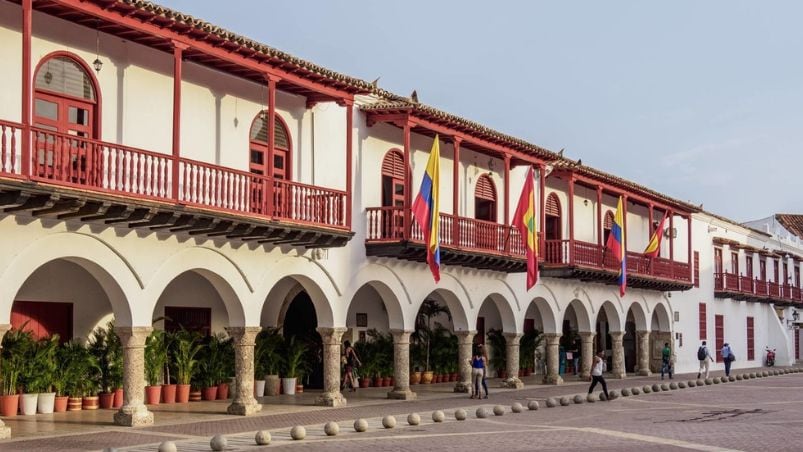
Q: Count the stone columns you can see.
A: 11